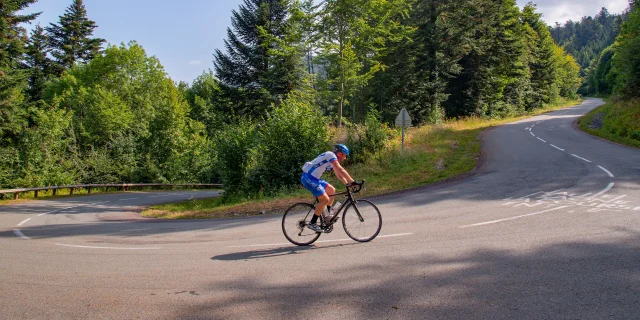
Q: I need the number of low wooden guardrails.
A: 1